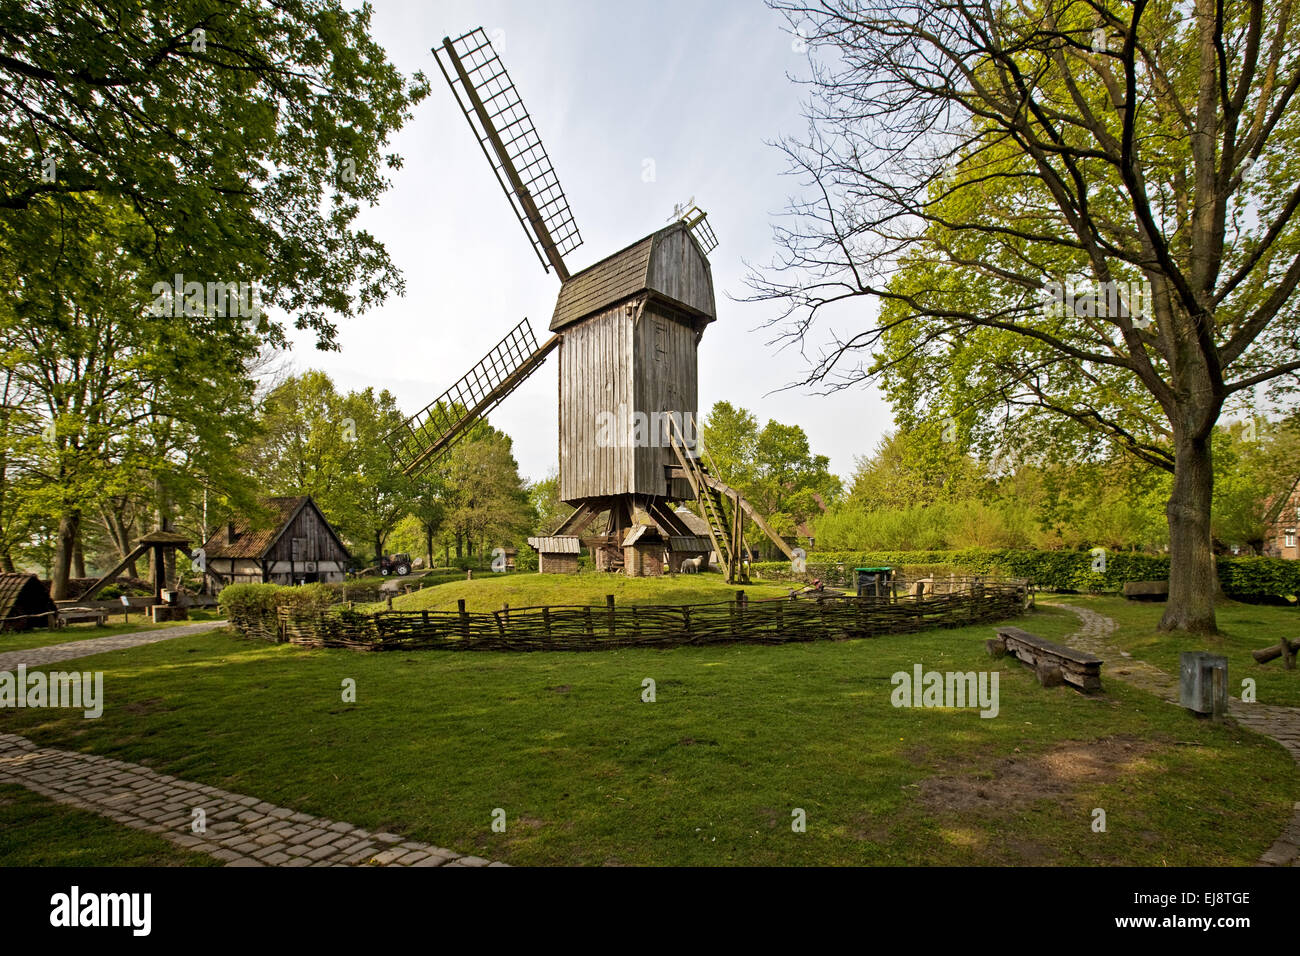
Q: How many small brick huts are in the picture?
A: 3